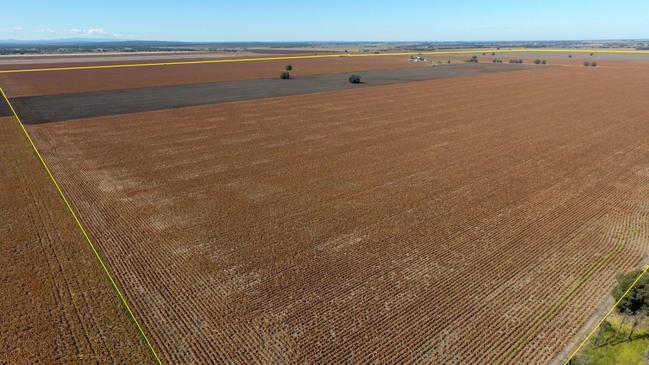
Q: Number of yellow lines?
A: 3